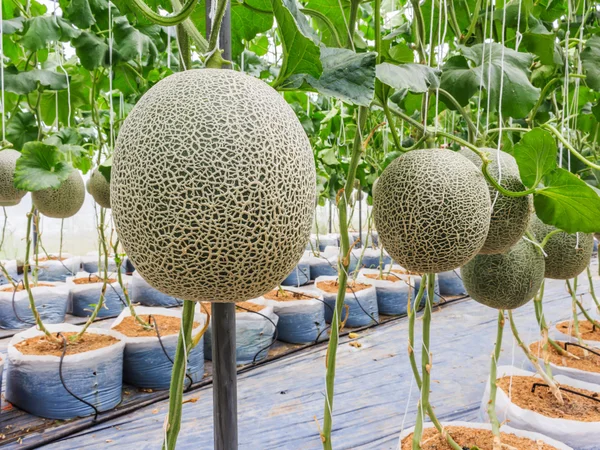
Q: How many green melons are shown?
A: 8